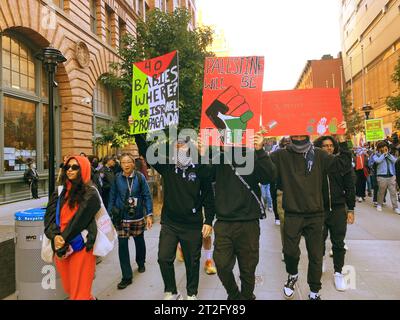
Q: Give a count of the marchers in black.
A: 4